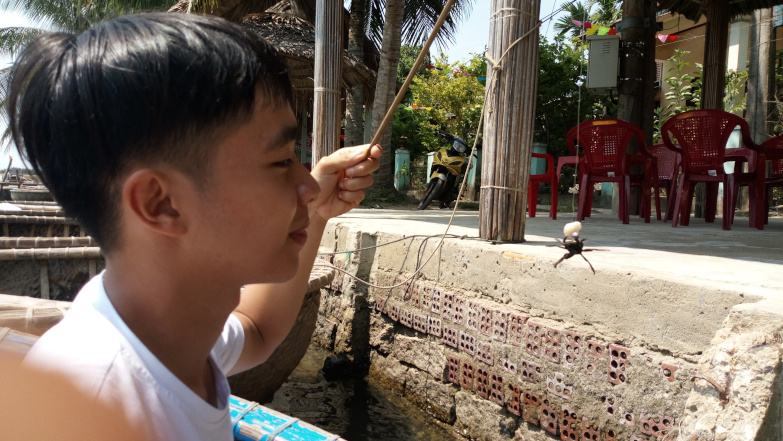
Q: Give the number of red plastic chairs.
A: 5